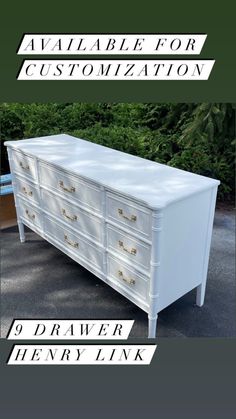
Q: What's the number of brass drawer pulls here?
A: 9